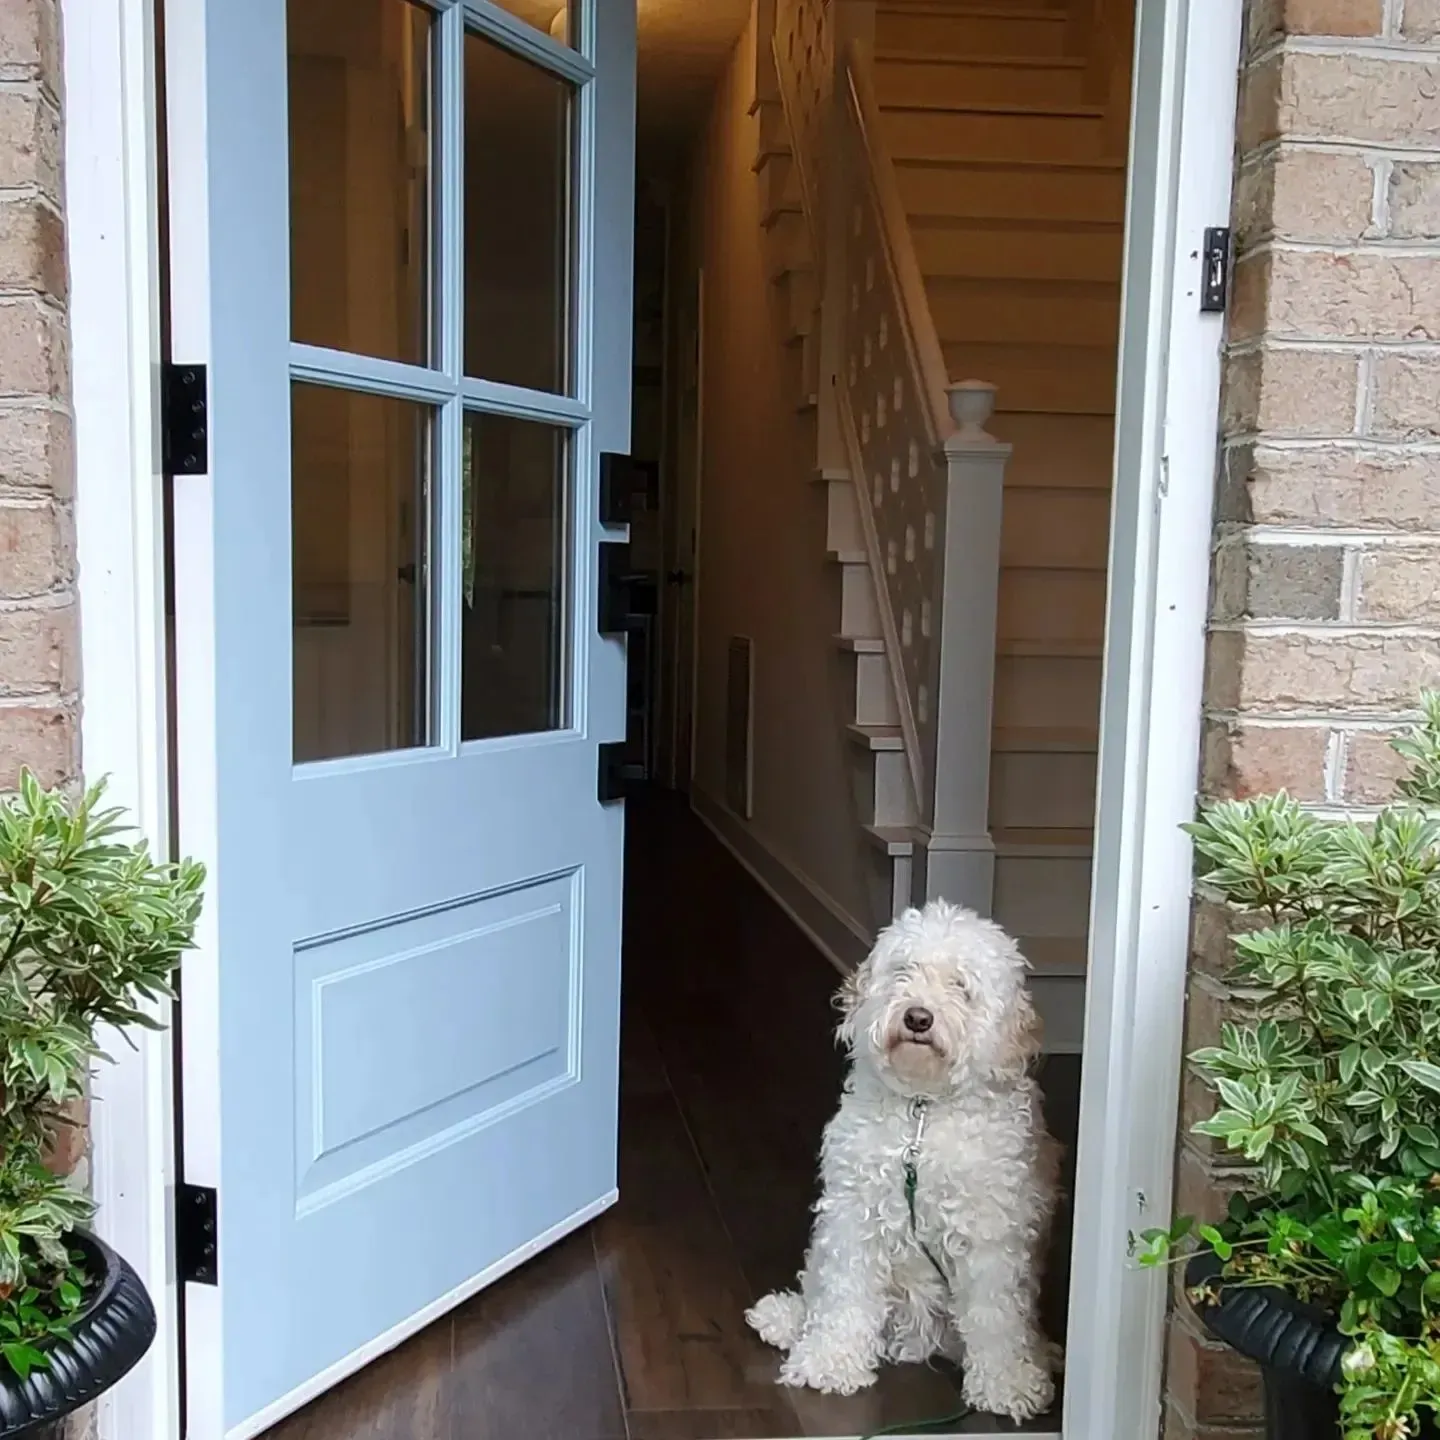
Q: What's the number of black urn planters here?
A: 2